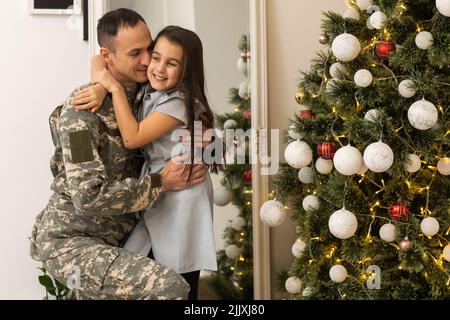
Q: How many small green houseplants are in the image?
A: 1